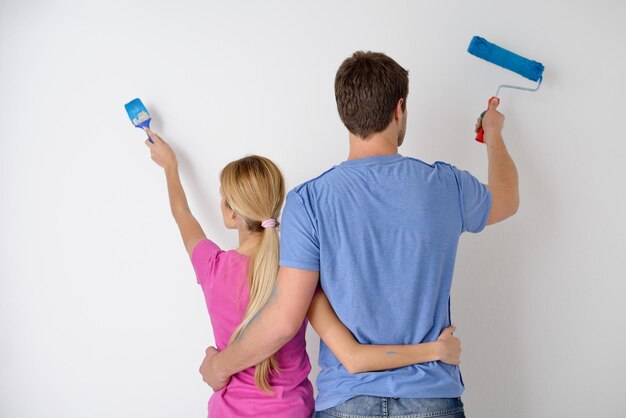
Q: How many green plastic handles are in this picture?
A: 0